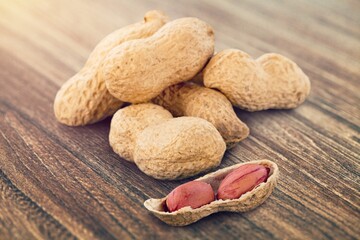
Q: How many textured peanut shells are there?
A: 6